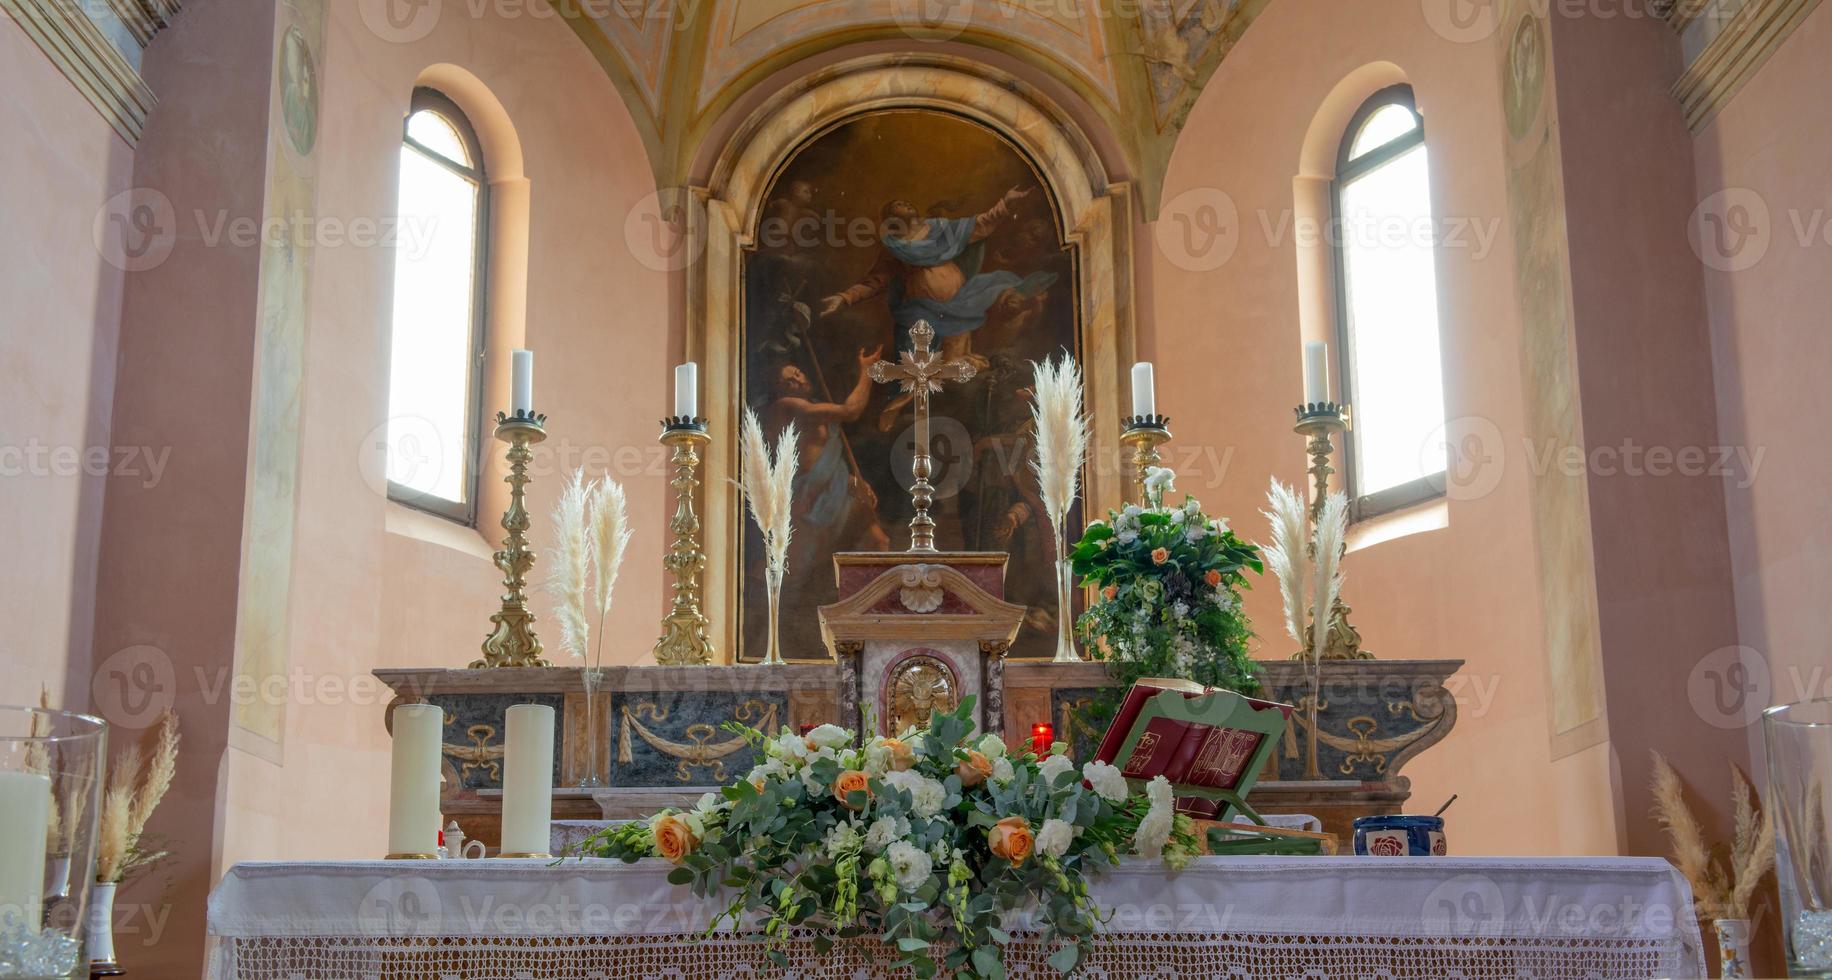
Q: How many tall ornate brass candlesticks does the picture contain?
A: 4